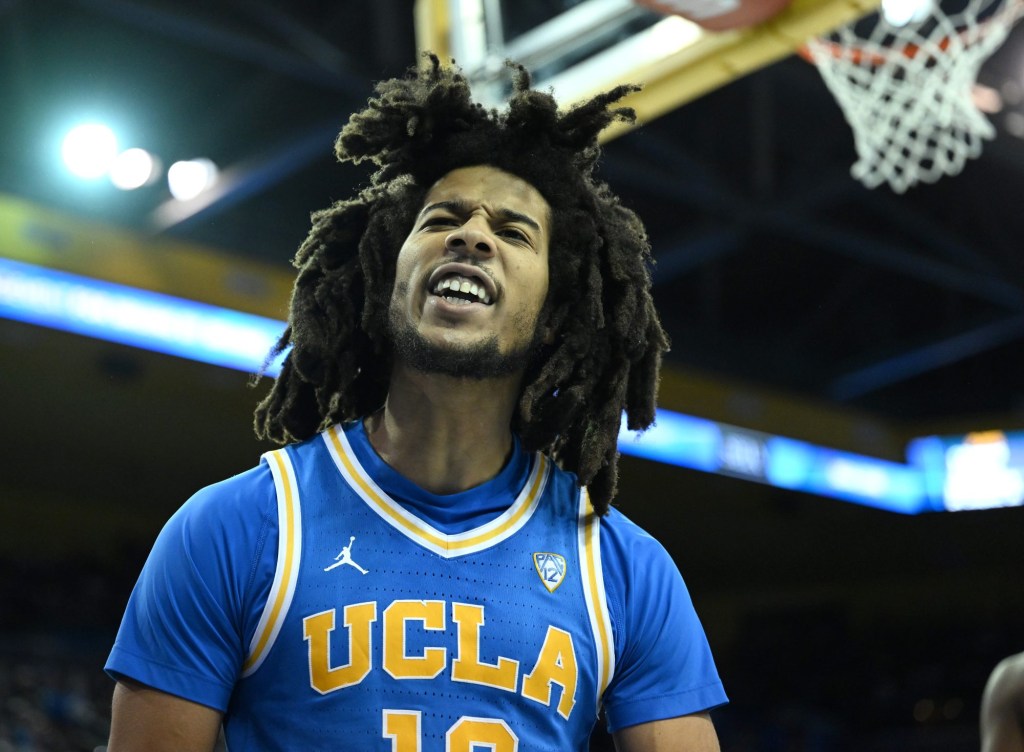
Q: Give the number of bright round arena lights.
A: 3